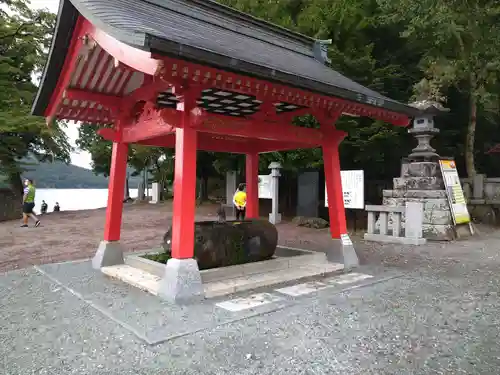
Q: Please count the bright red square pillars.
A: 4